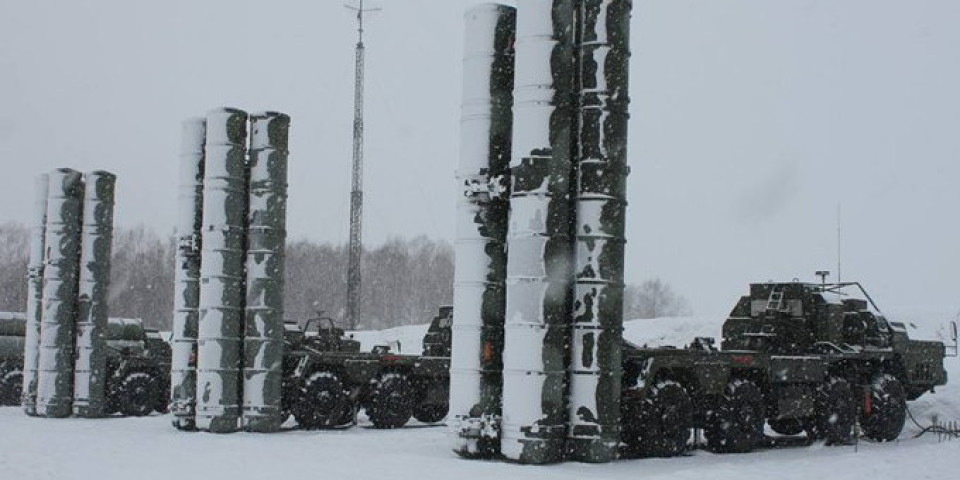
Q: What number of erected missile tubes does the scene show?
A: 9